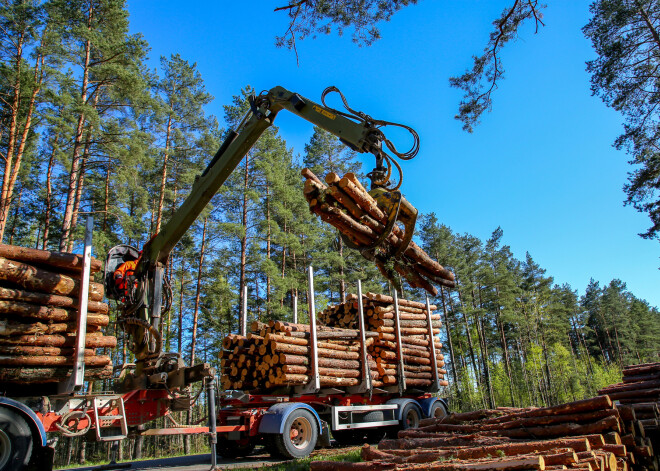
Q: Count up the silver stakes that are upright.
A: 7